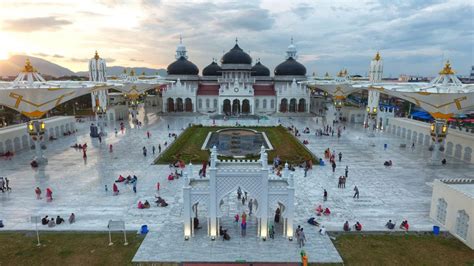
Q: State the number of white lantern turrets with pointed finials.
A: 2